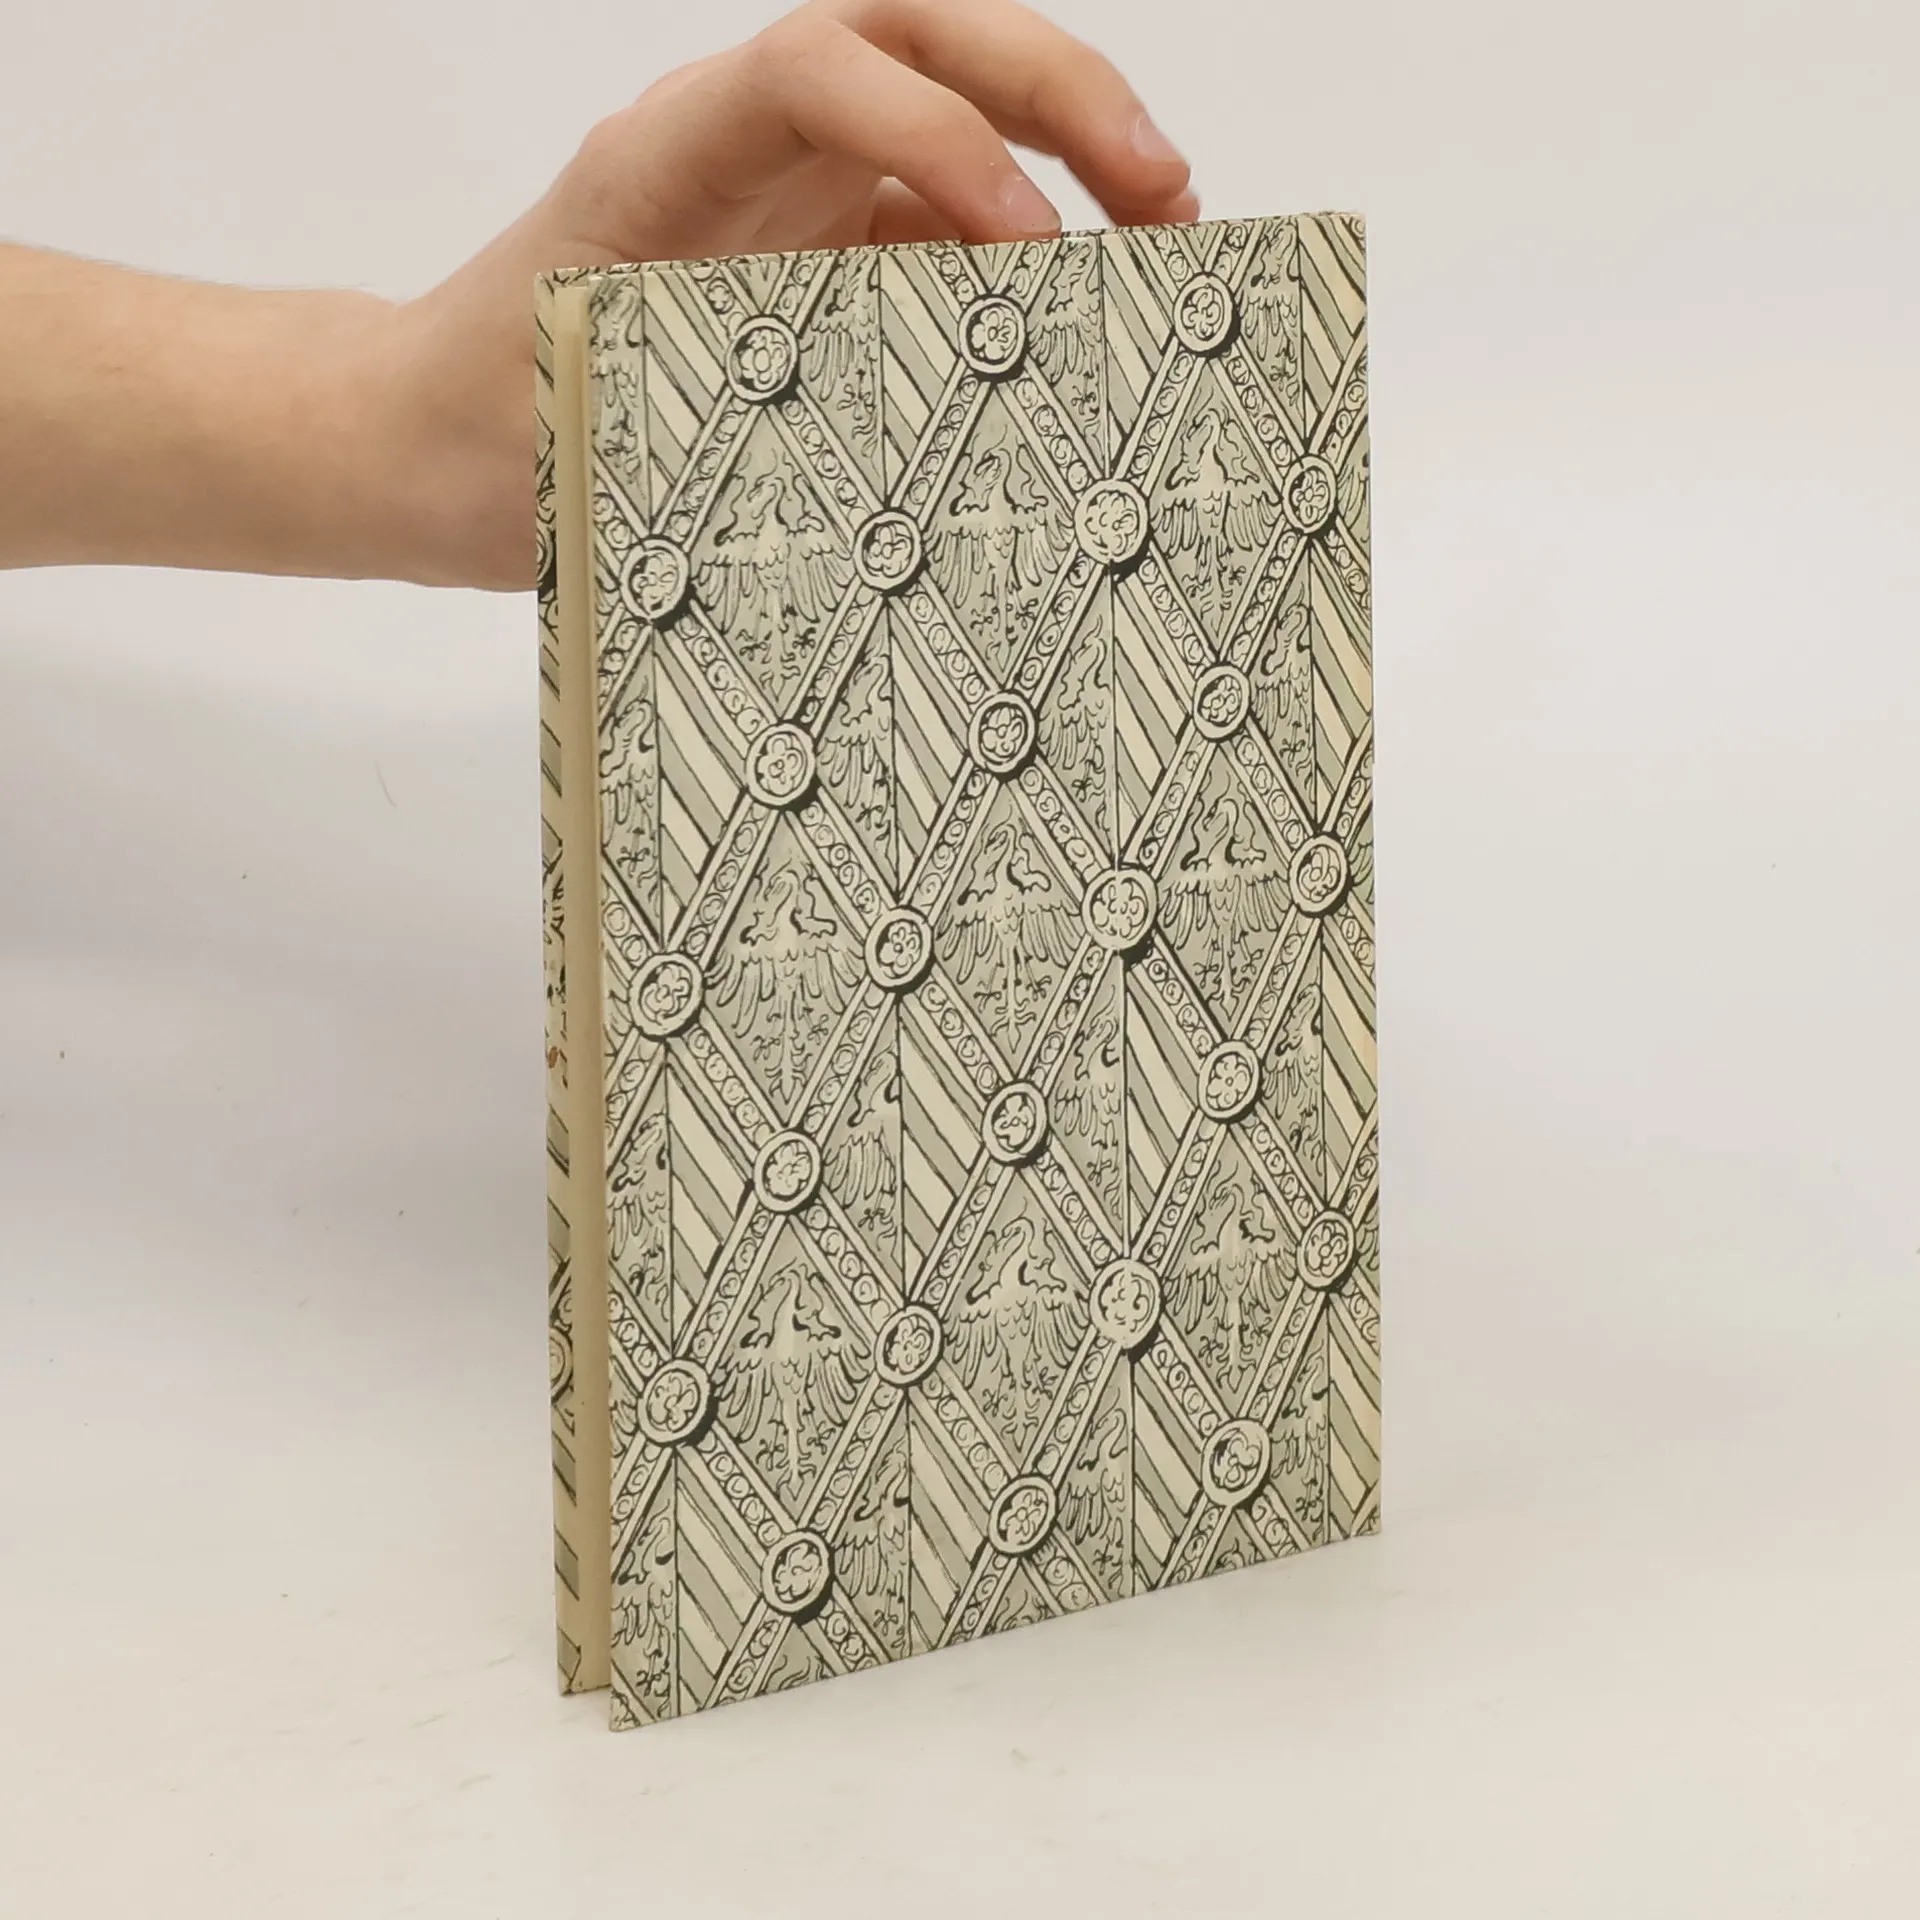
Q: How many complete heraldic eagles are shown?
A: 9